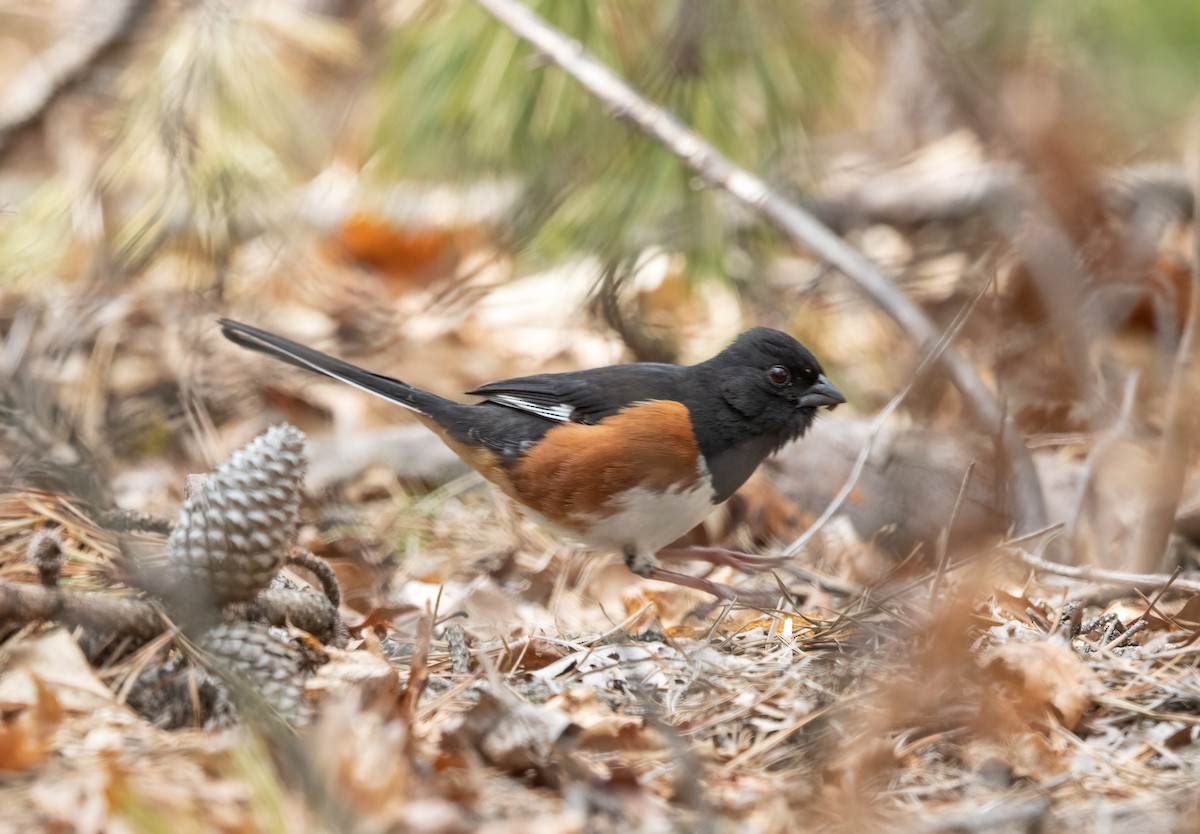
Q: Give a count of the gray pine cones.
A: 2